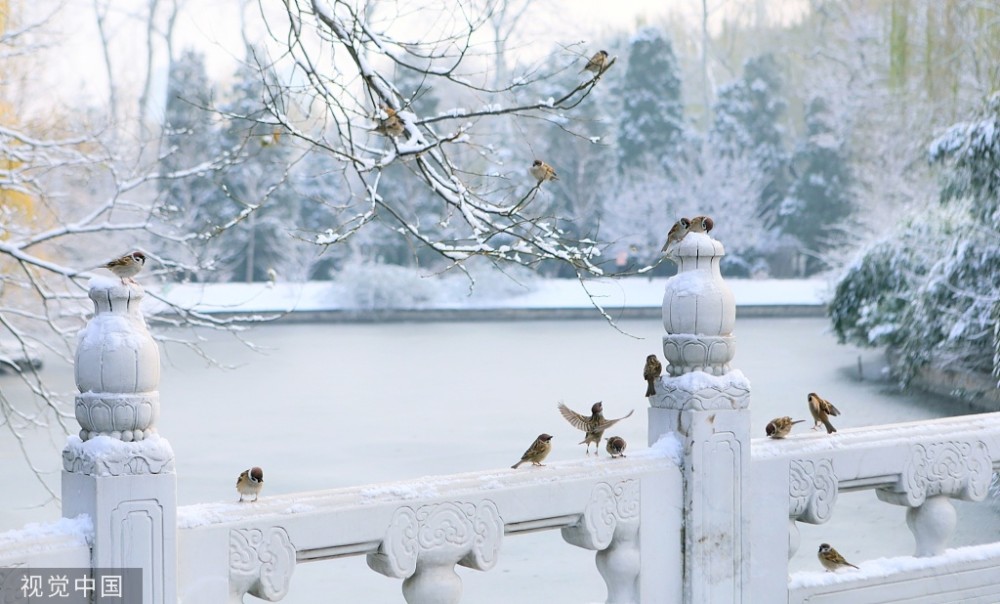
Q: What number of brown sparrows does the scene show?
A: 14